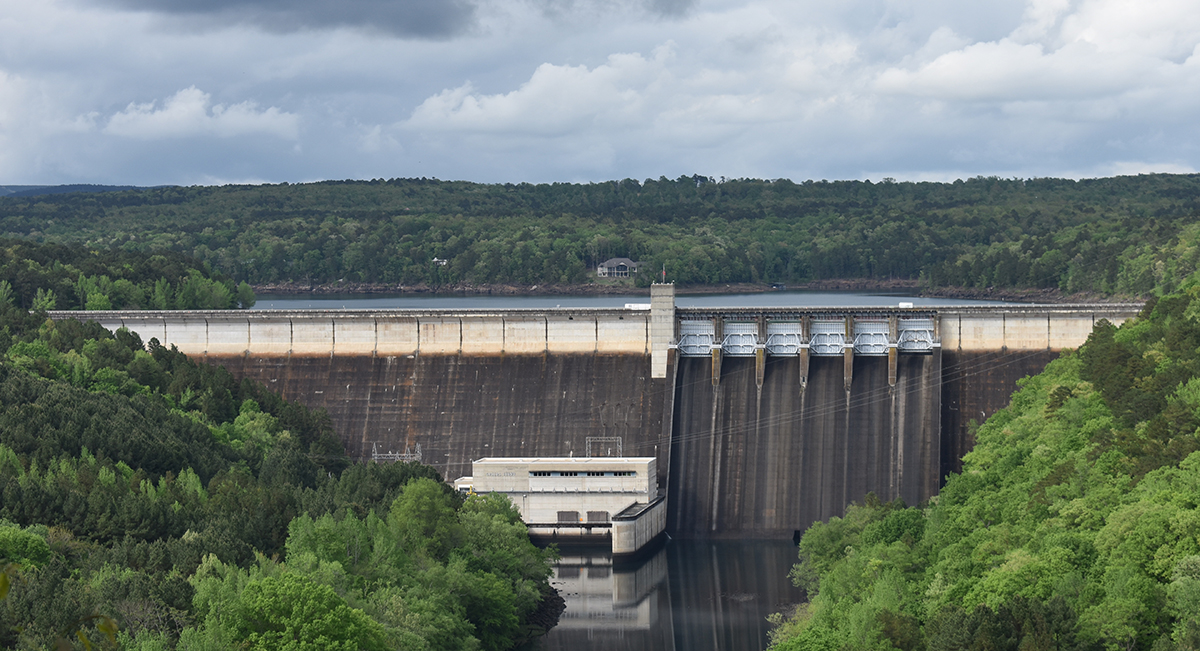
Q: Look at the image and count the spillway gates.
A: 6